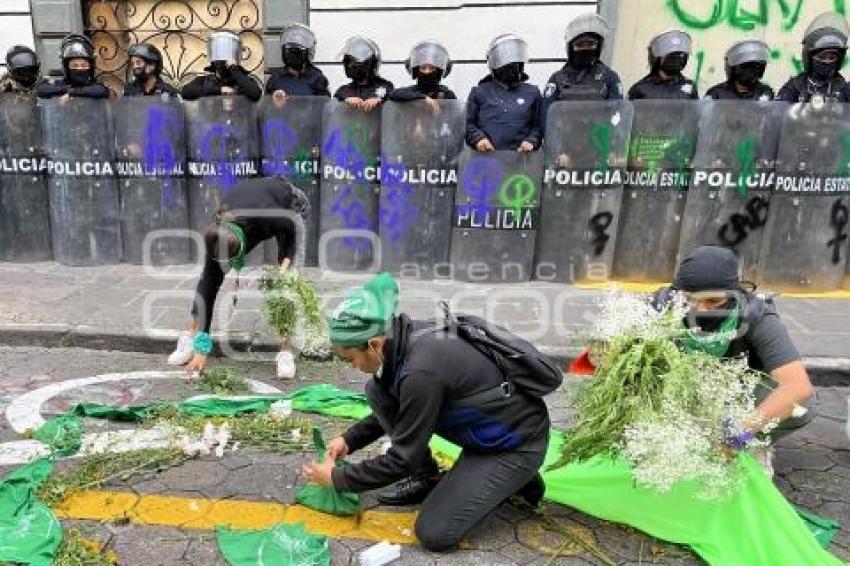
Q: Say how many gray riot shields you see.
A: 12